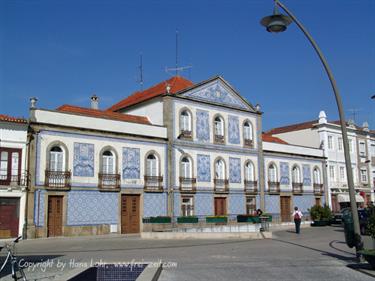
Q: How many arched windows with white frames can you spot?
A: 12